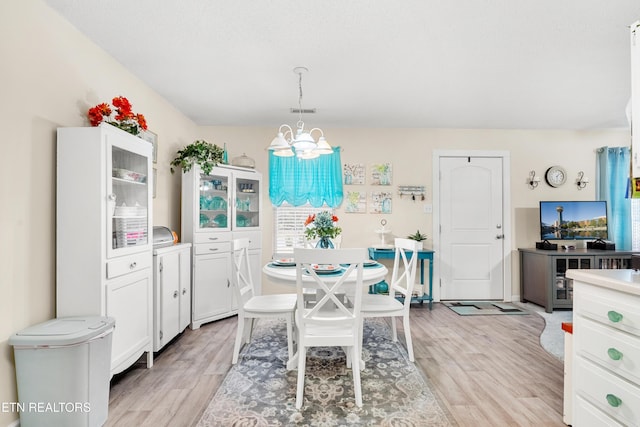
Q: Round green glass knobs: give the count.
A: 3